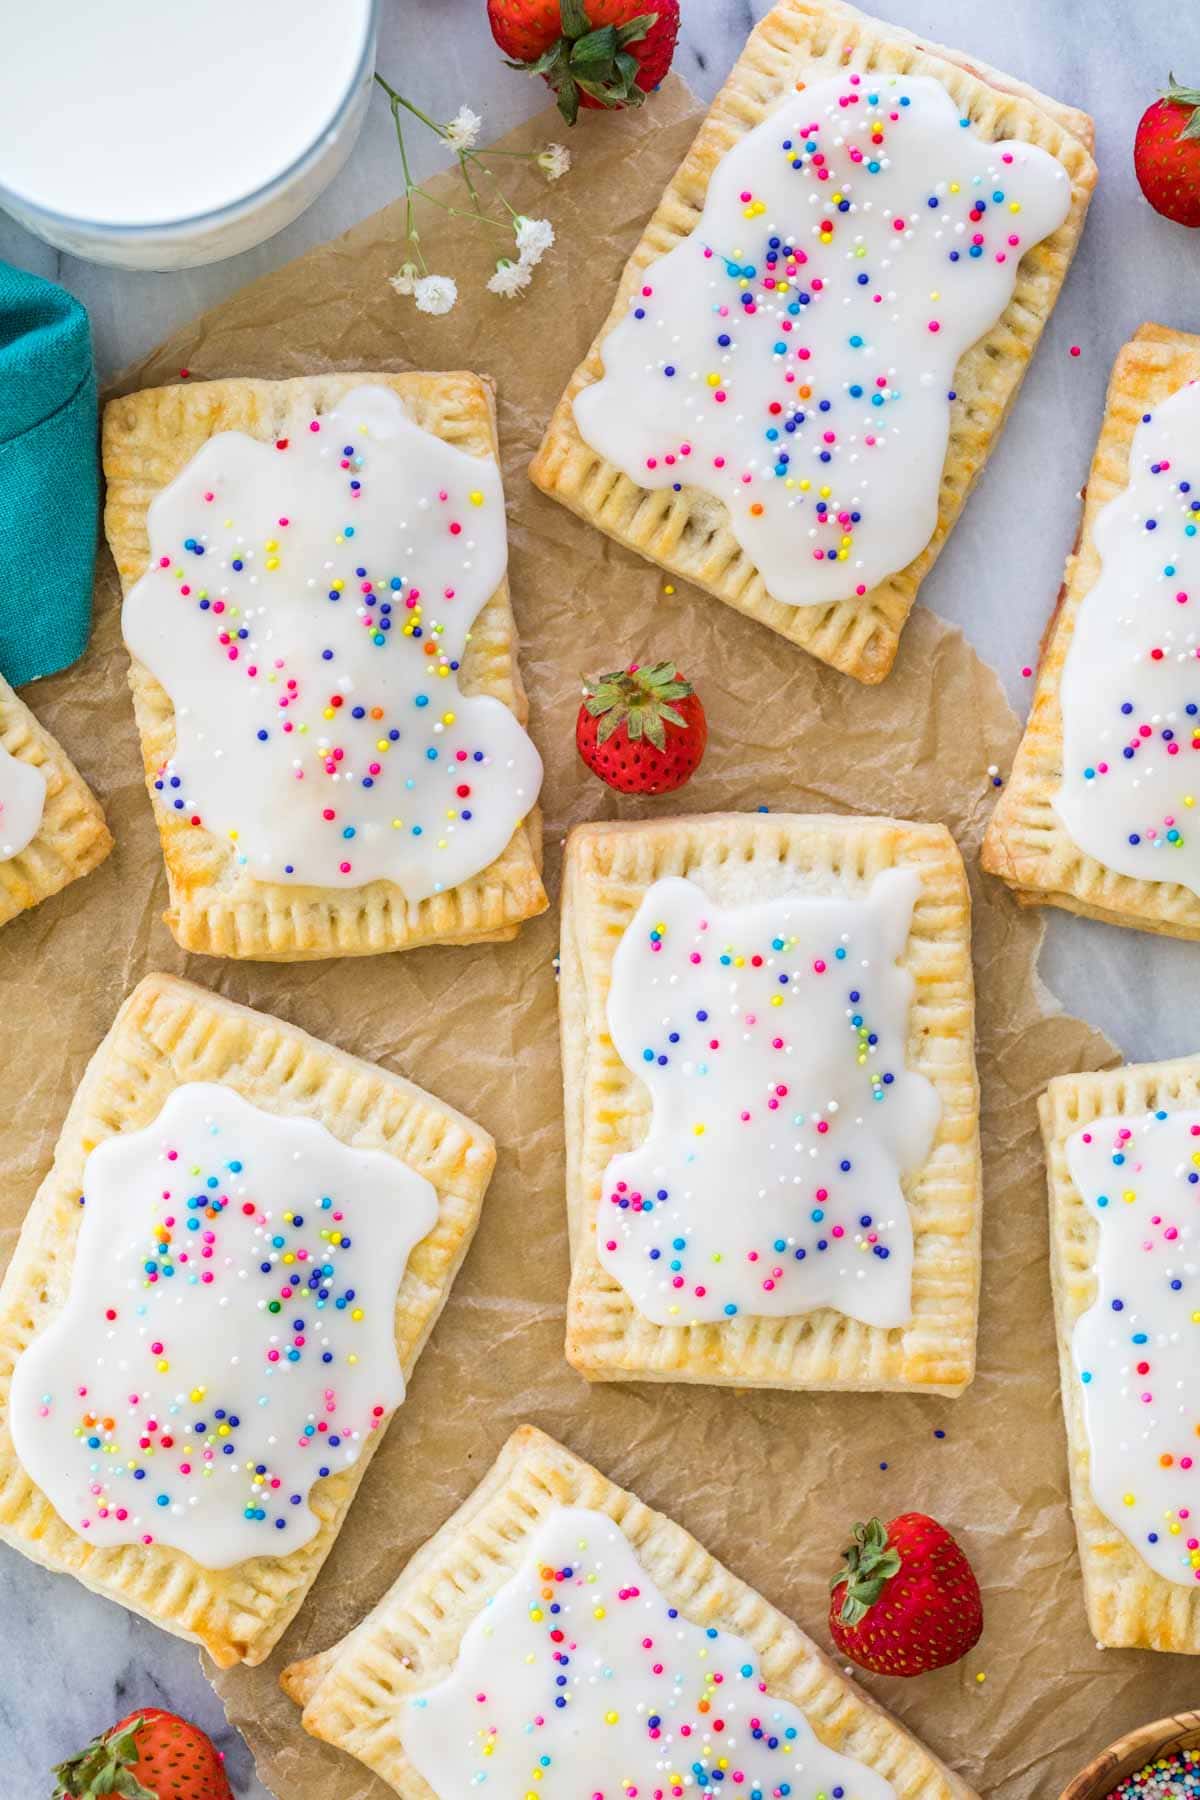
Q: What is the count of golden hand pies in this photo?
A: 8